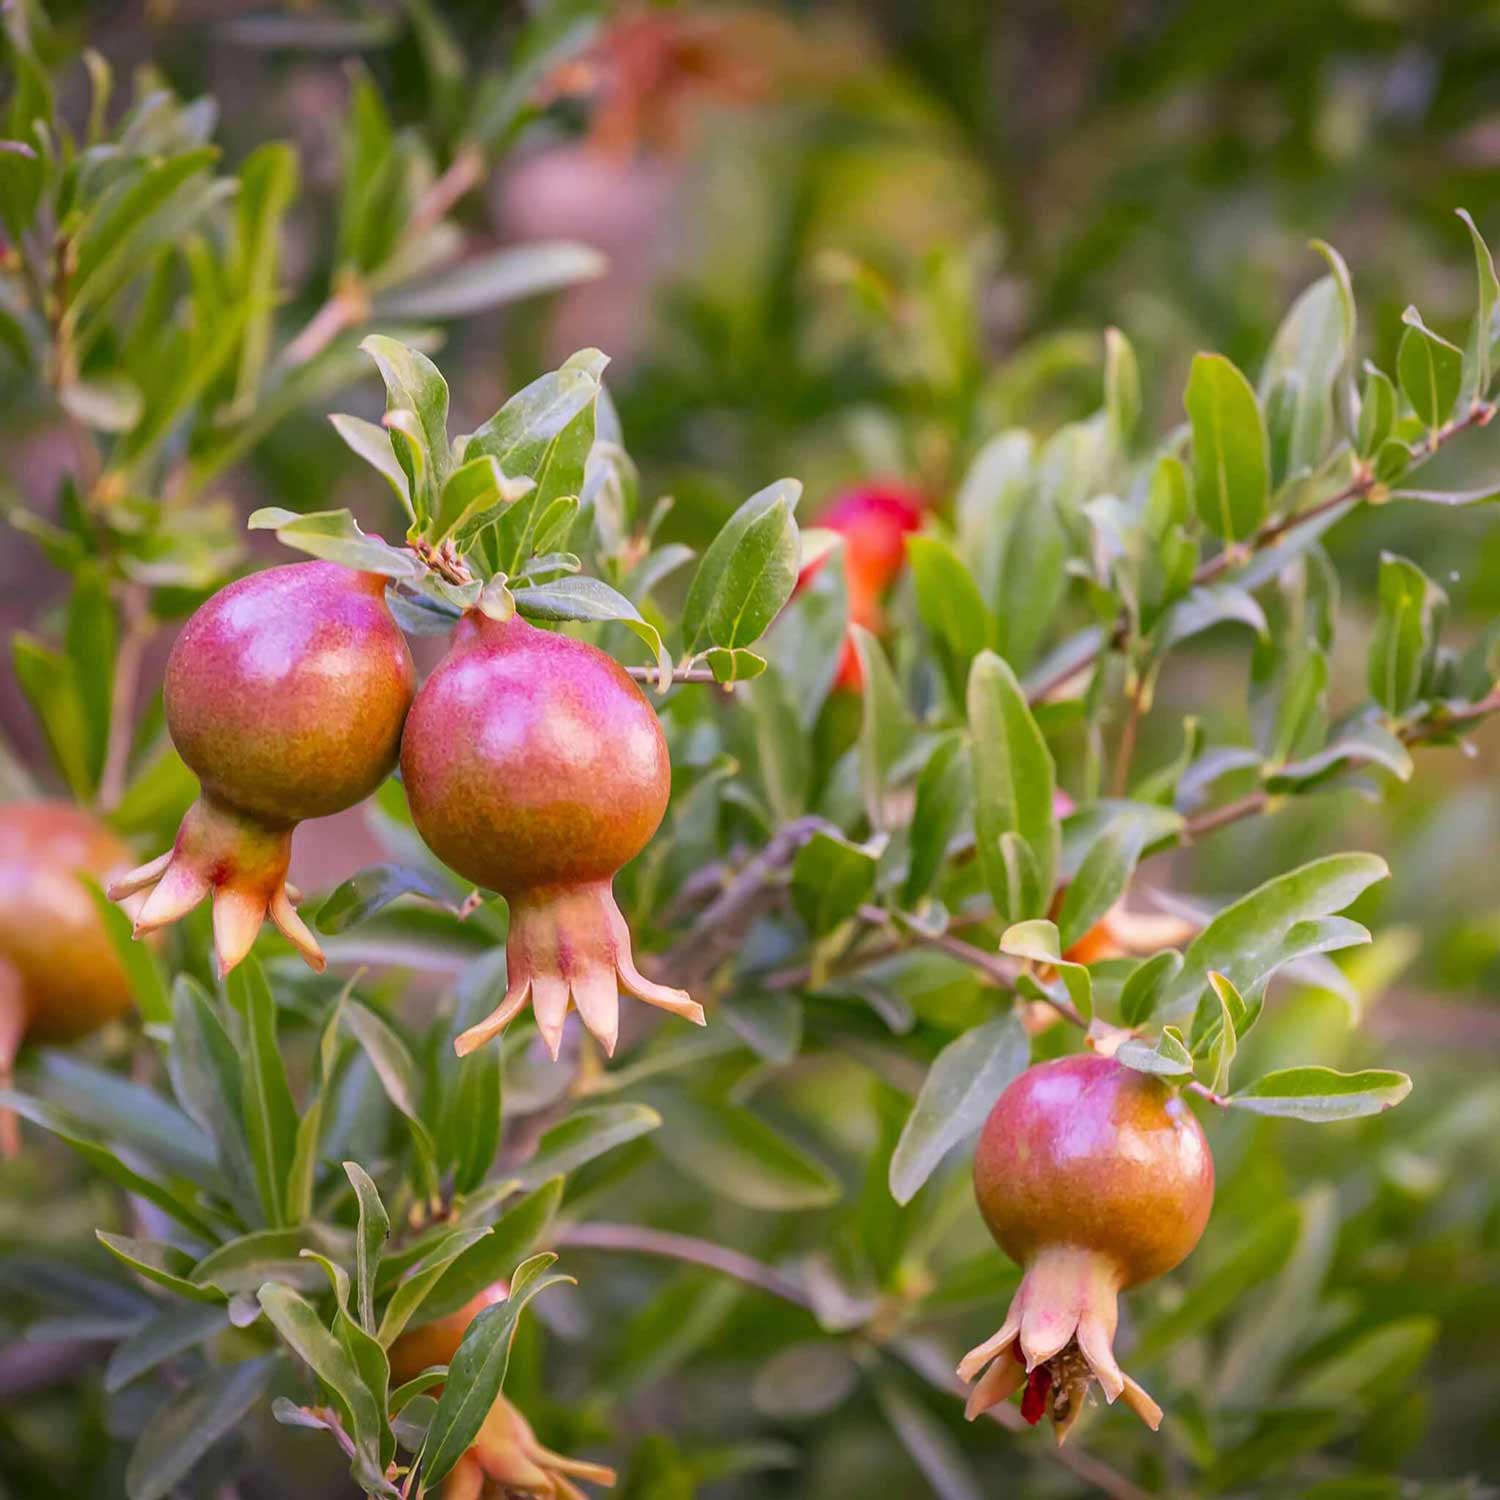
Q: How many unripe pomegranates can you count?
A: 5